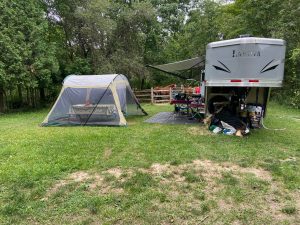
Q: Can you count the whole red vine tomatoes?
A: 0